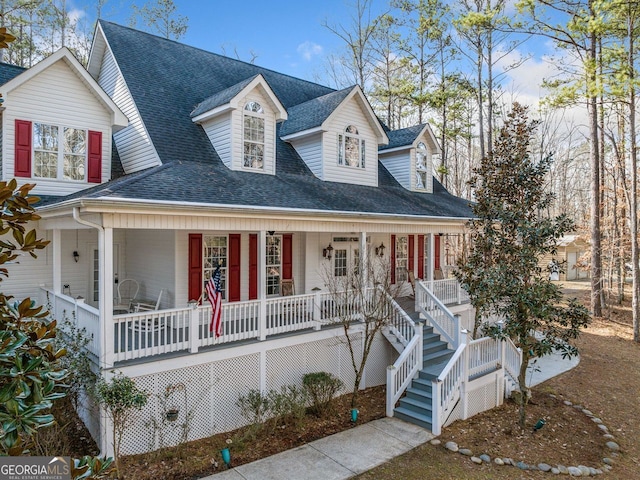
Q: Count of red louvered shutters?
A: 10